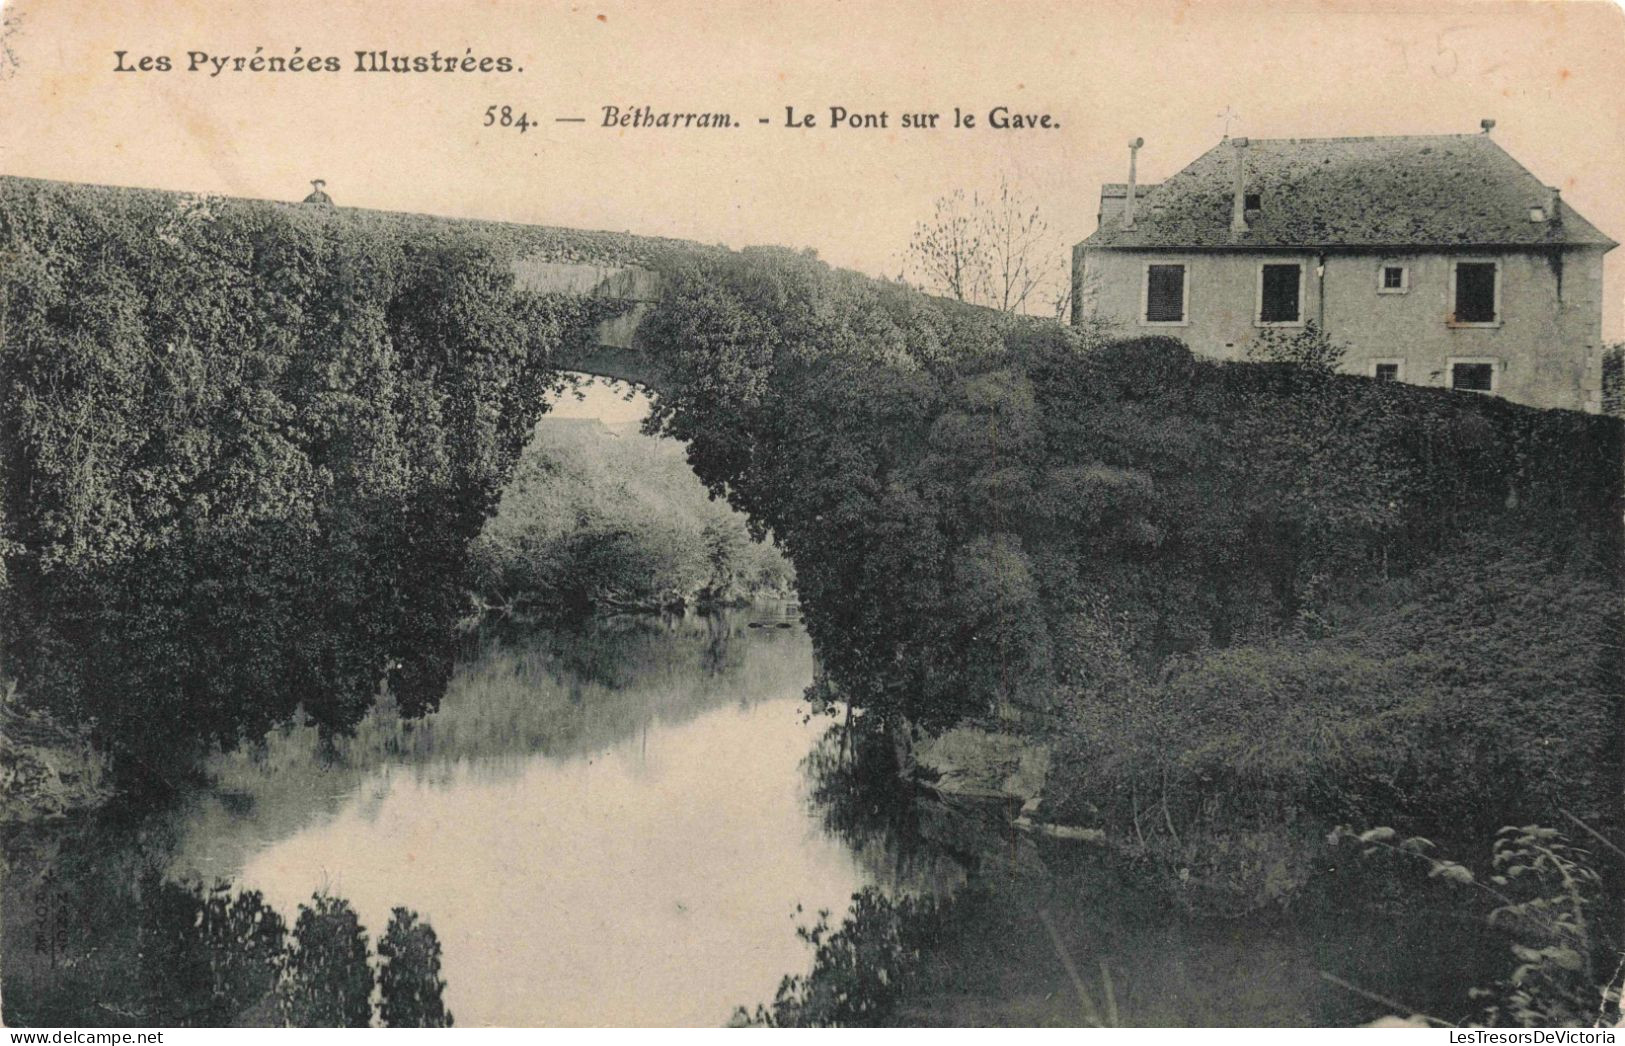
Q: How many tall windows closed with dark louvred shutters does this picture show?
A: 3